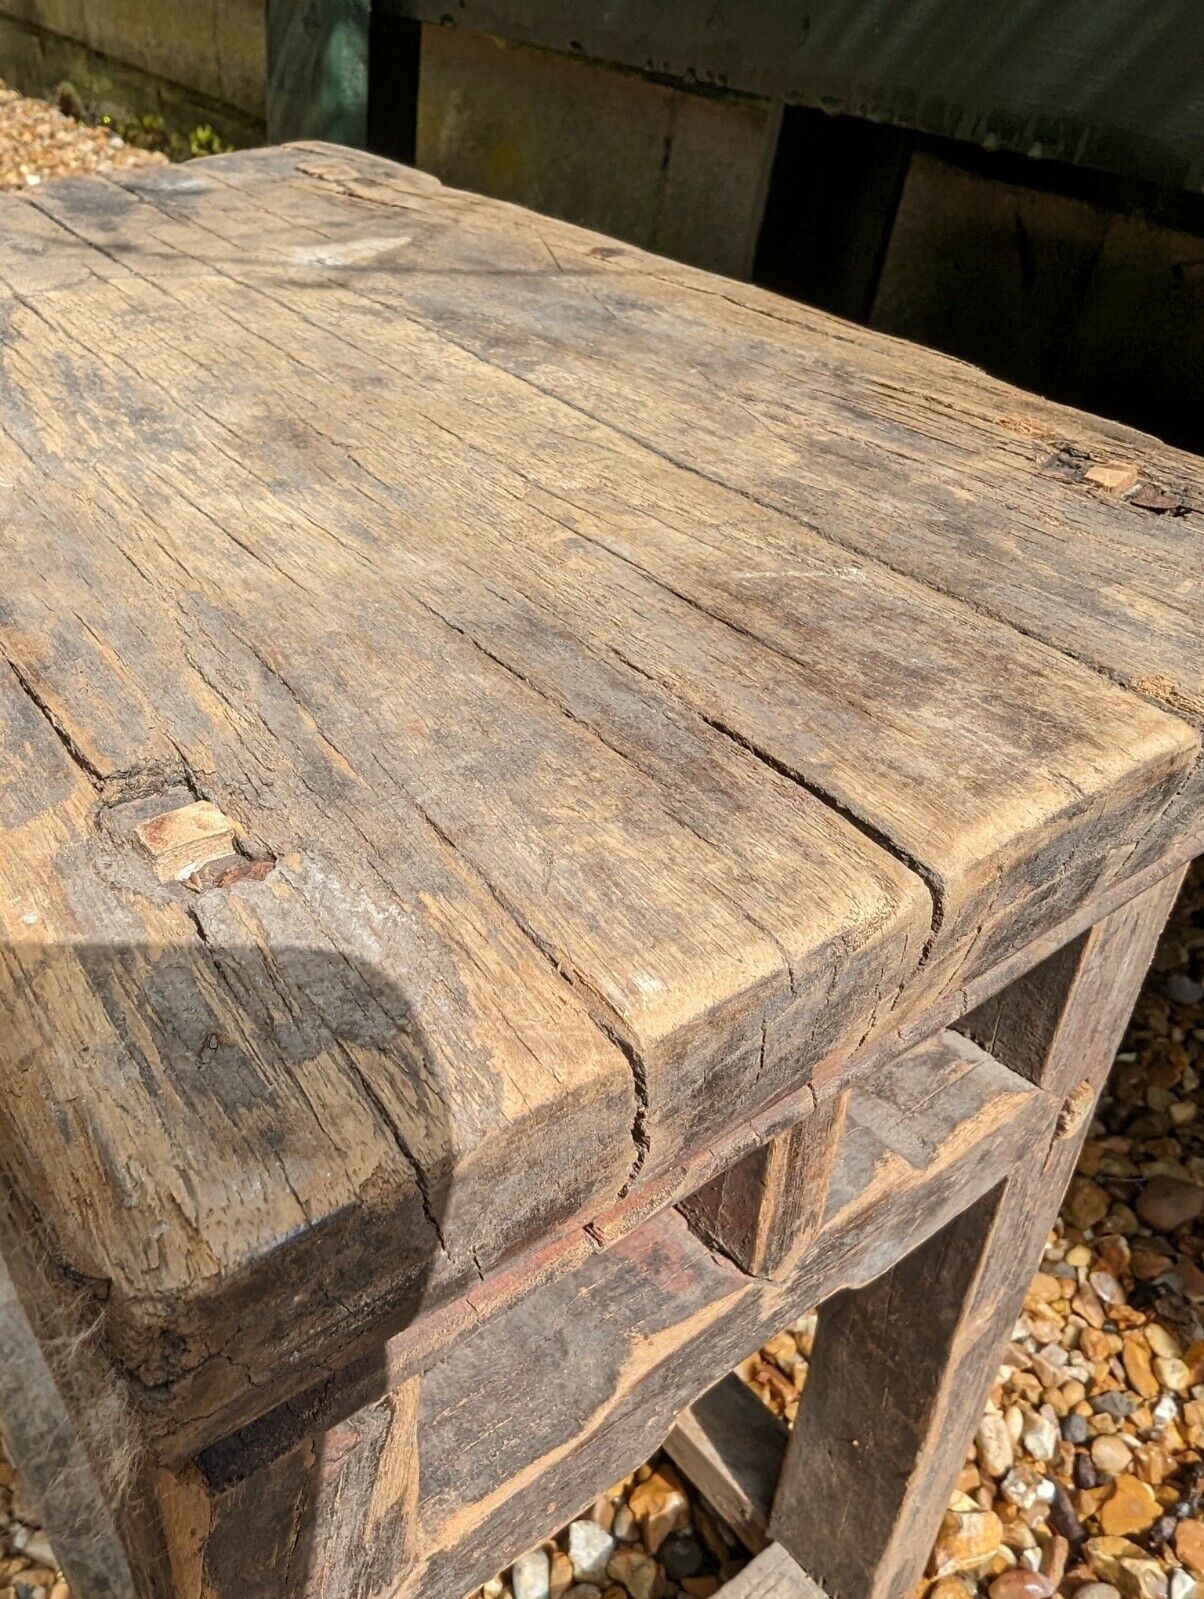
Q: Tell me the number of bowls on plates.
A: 0